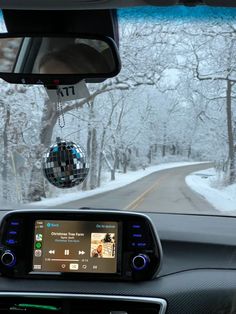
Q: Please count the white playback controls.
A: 3